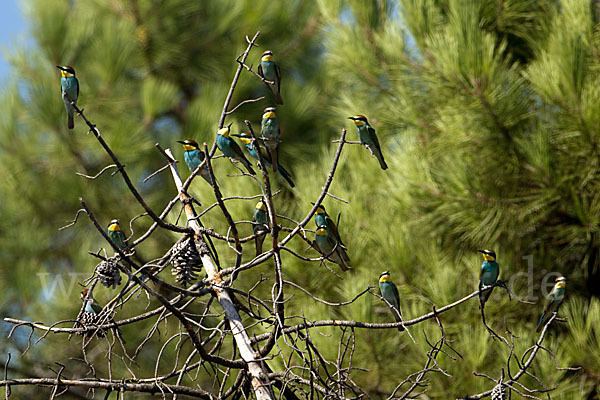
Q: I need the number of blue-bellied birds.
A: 15